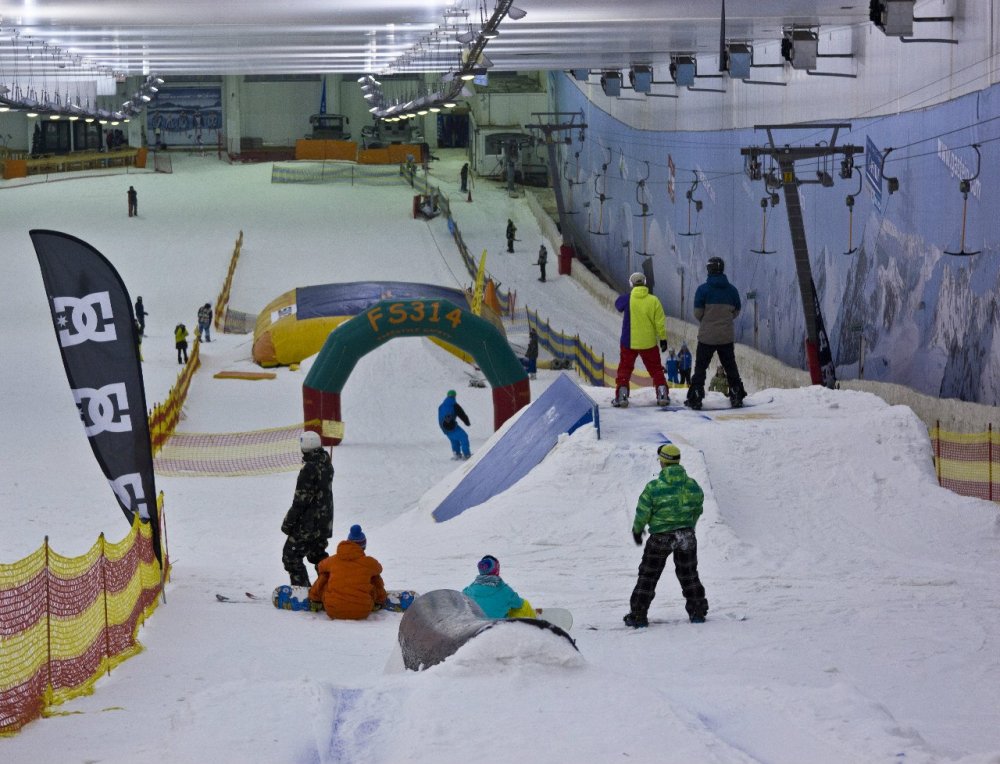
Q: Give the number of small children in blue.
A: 2